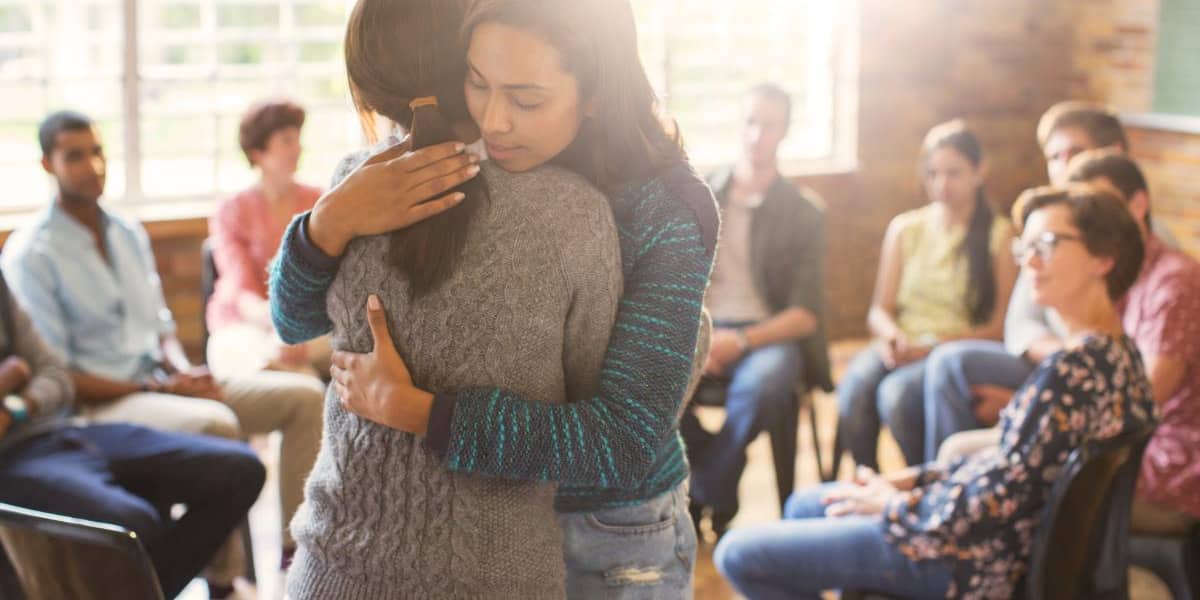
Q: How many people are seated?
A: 8